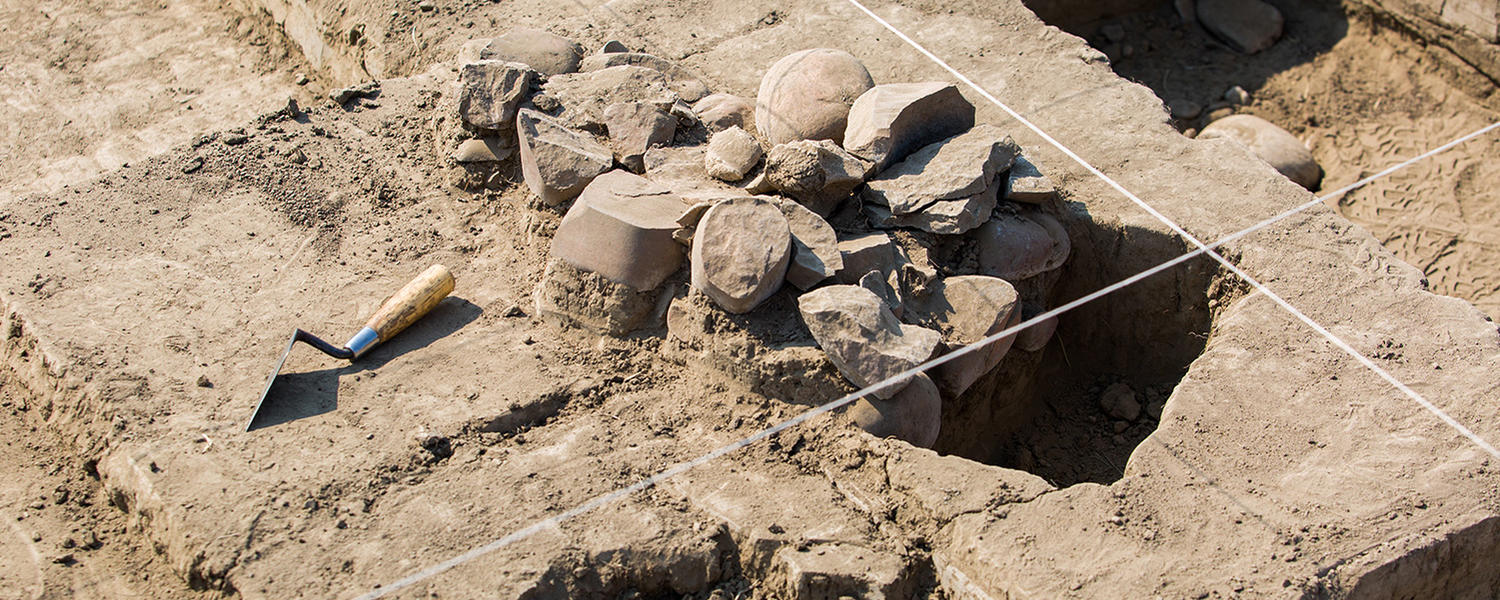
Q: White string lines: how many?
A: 2